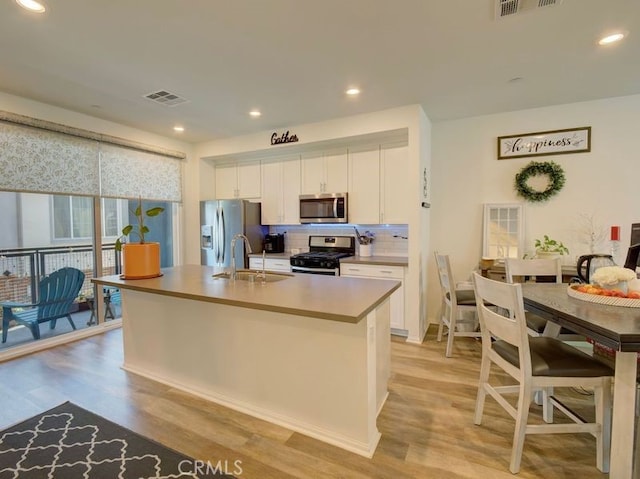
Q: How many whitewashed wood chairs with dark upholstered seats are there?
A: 3